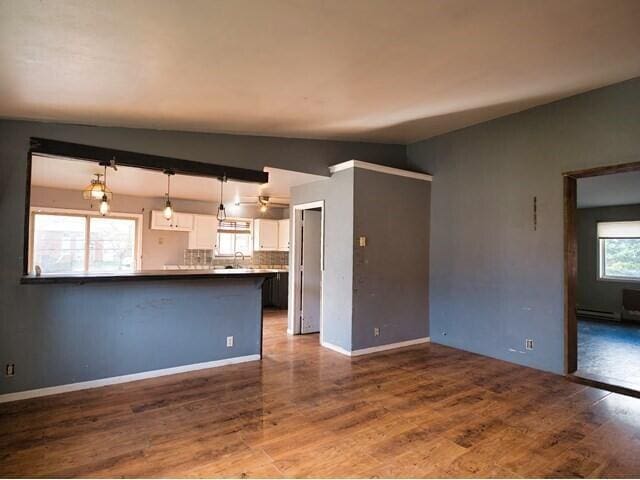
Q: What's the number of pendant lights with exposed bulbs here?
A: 3